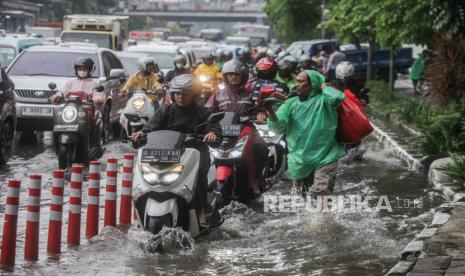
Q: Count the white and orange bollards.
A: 7